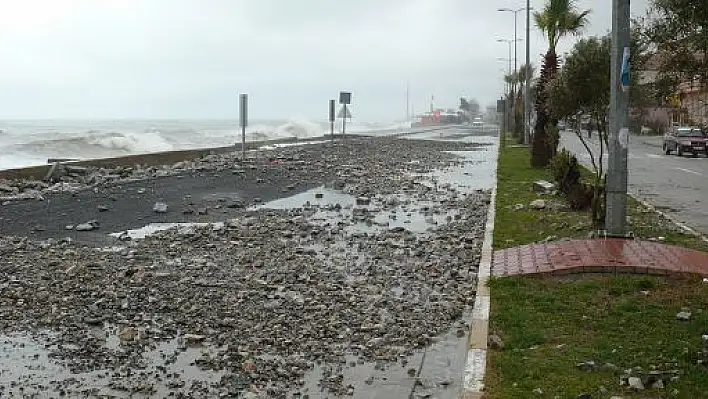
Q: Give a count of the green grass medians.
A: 1